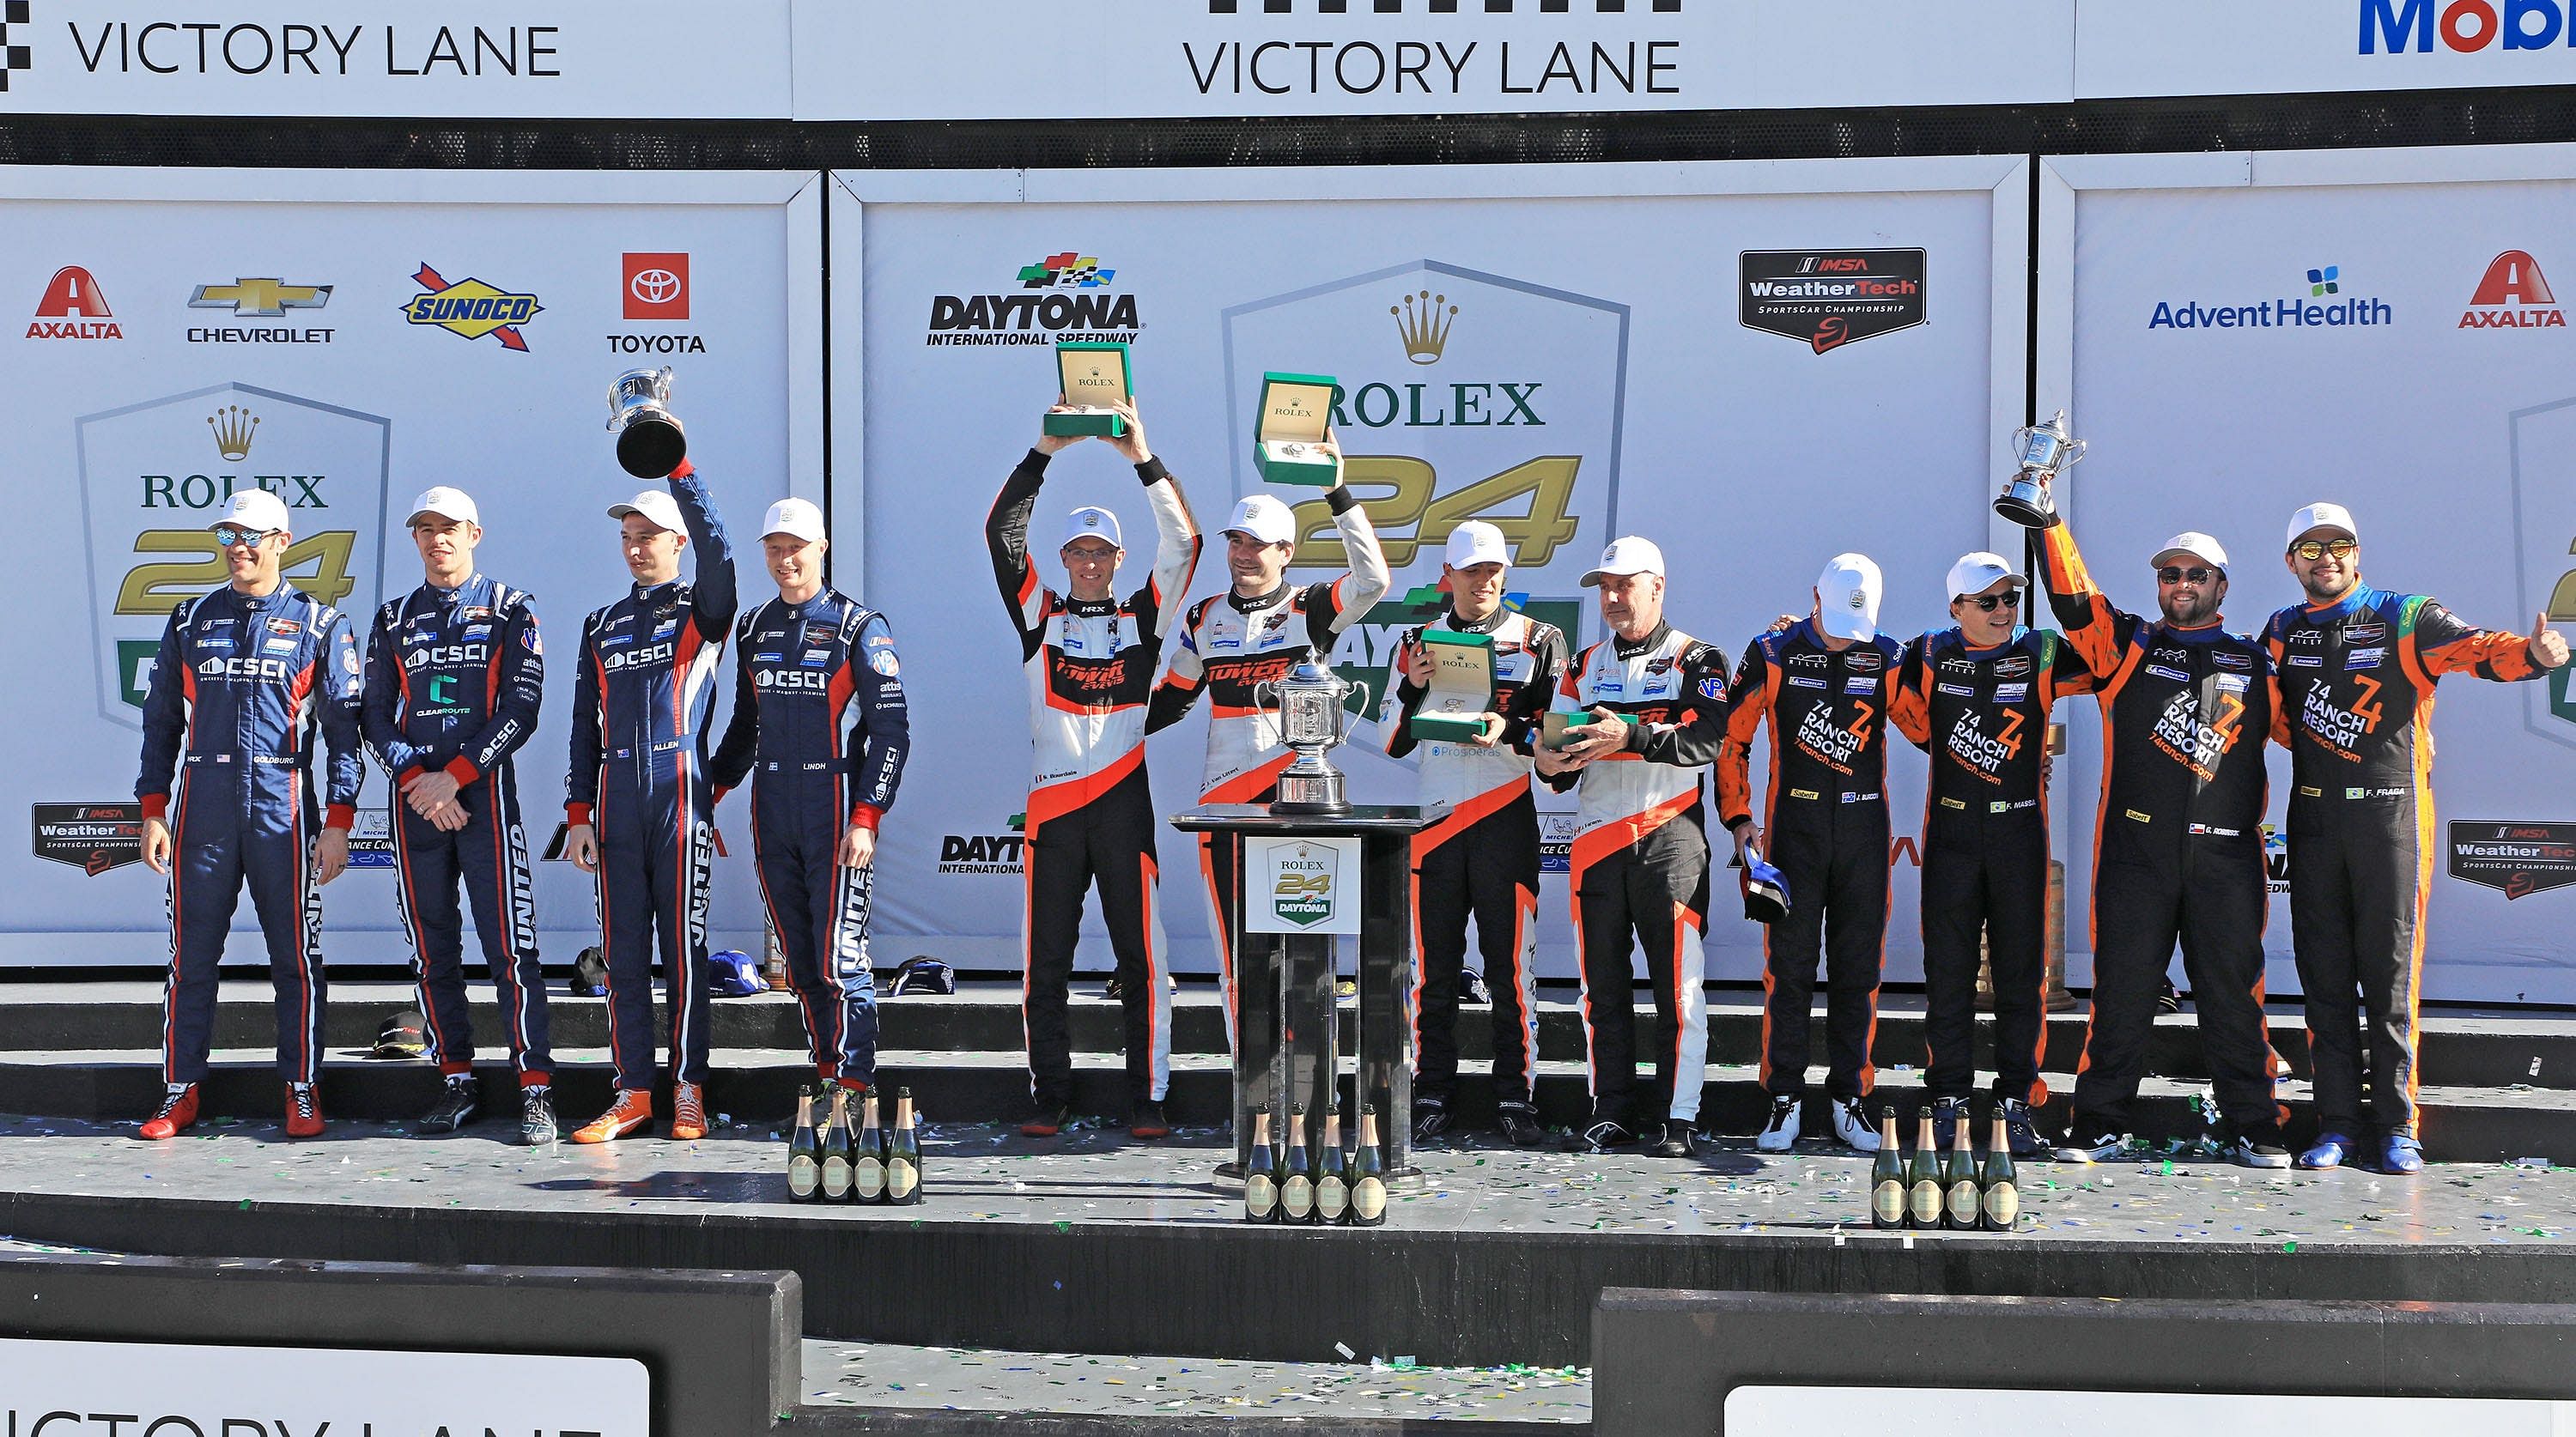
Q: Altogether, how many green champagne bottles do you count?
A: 12